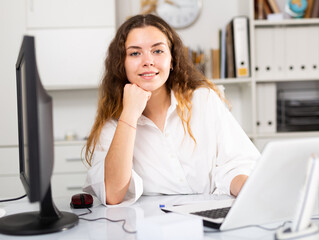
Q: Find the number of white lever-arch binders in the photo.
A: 9